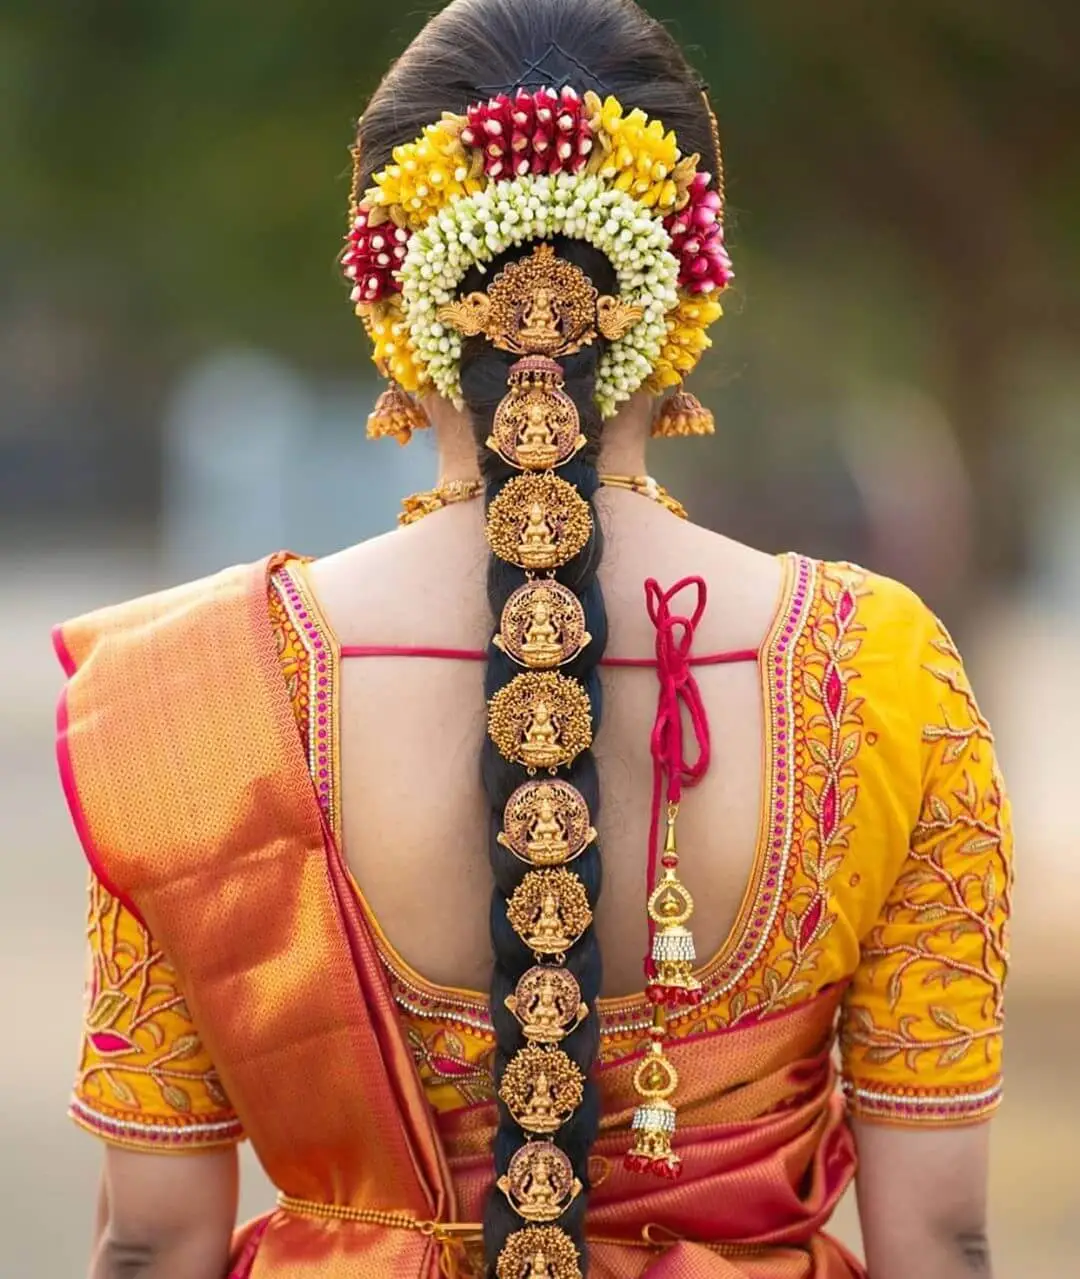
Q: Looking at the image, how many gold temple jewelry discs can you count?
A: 11